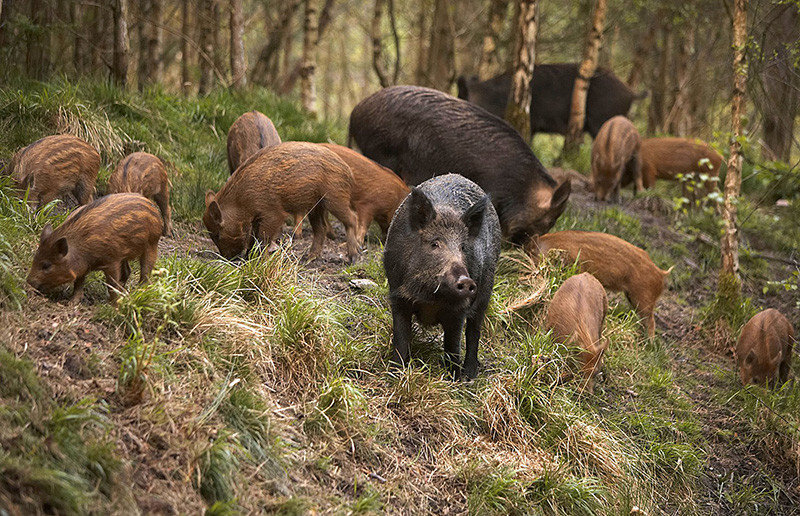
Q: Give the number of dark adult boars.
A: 3